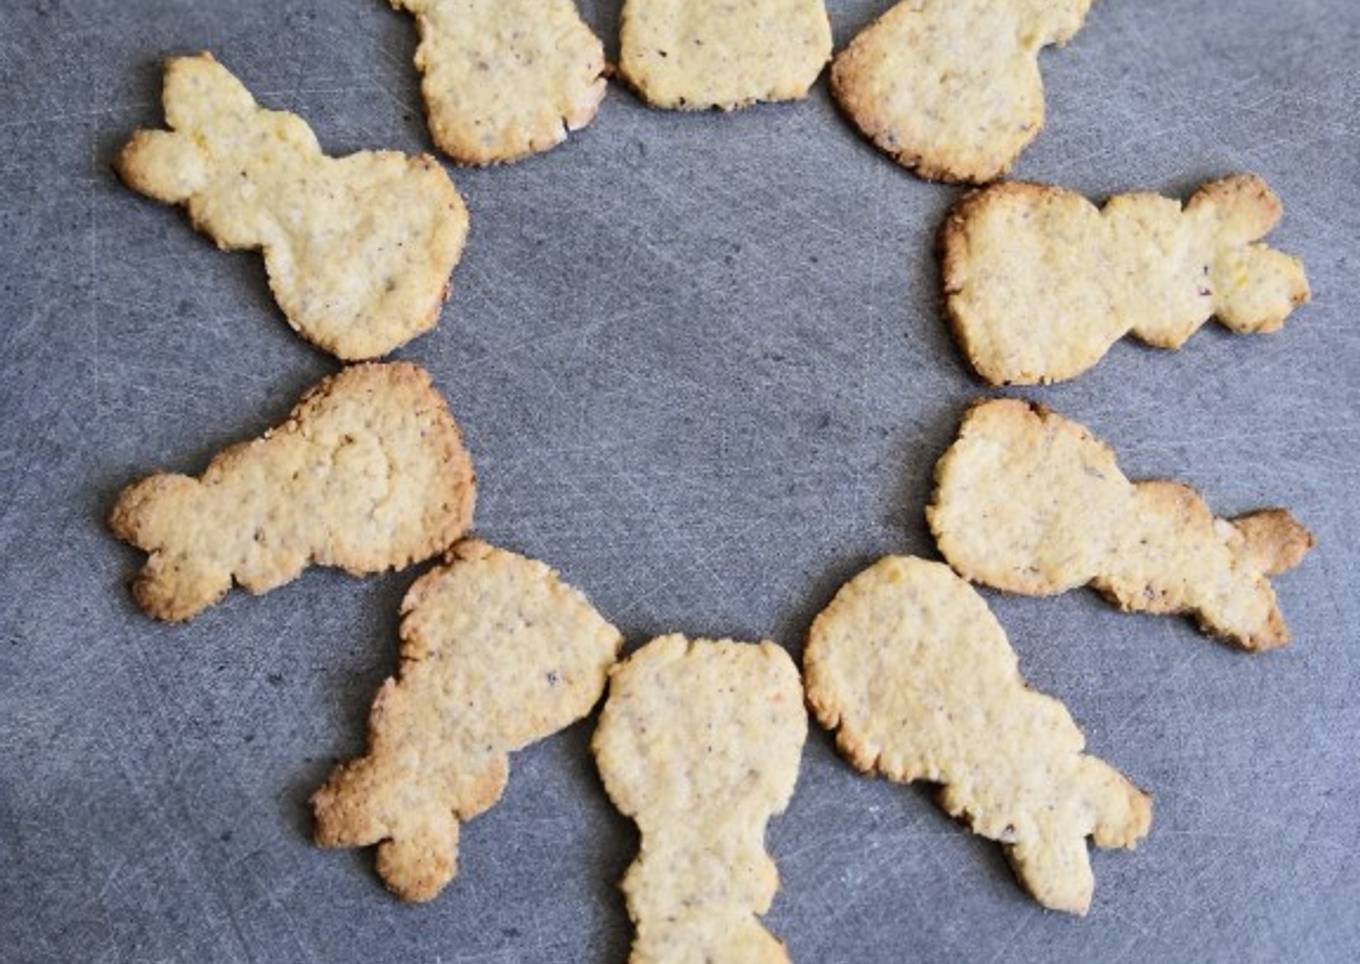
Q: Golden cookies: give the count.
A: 10